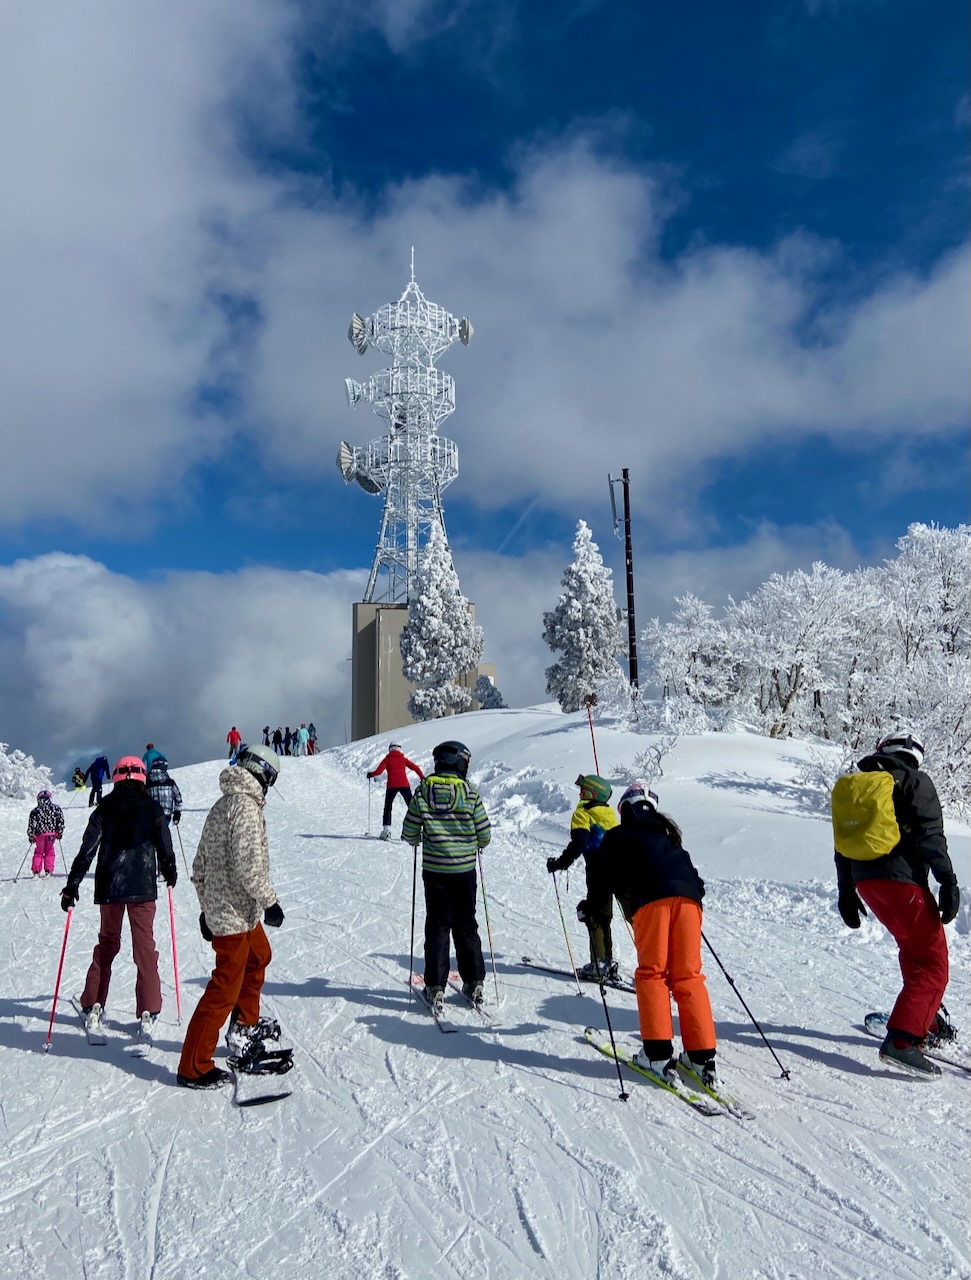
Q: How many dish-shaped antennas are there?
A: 5